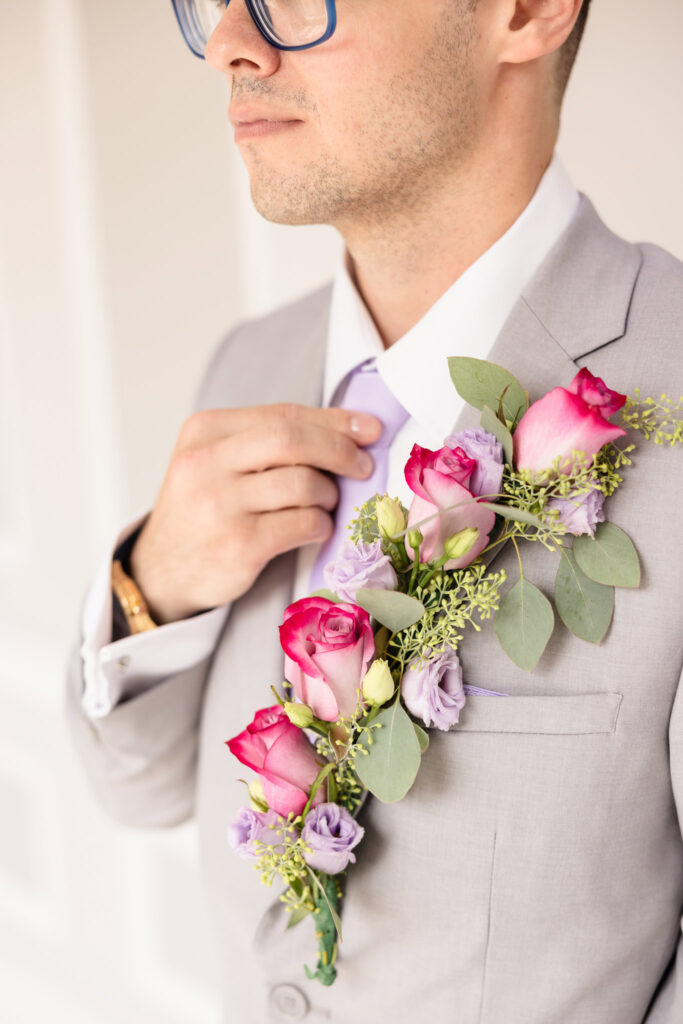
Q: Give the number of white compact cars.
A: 0